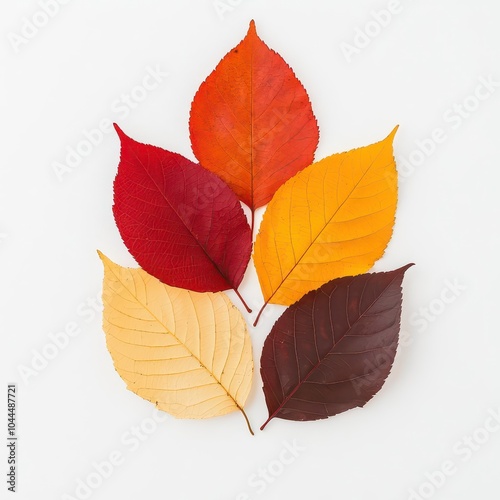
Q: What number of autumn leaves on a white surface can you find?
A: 5